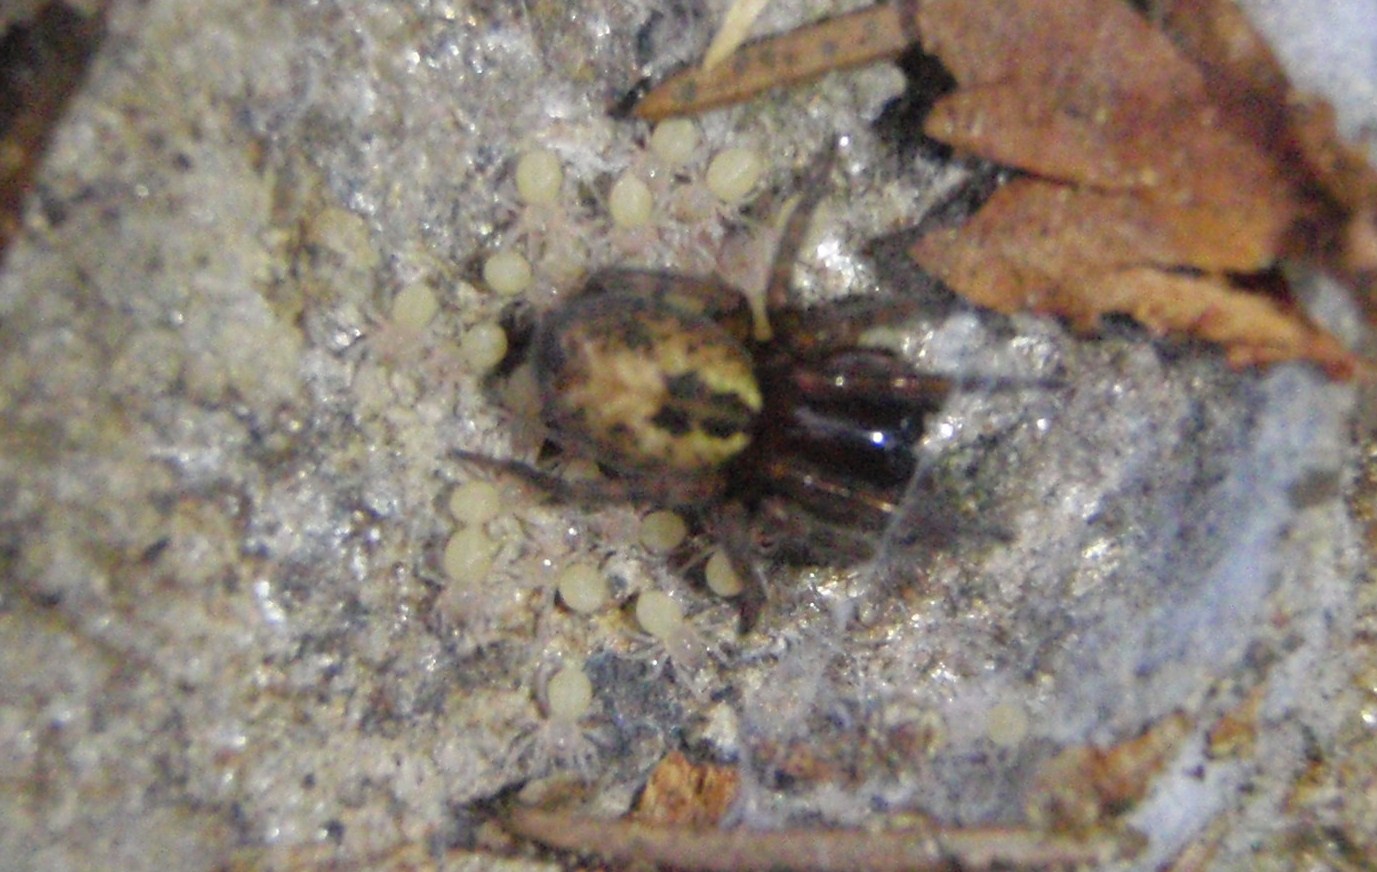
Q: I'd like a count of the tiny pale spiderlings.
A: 15